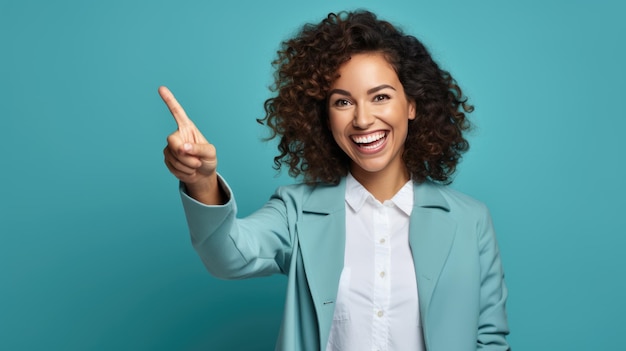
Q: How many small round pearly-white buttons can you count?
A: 3